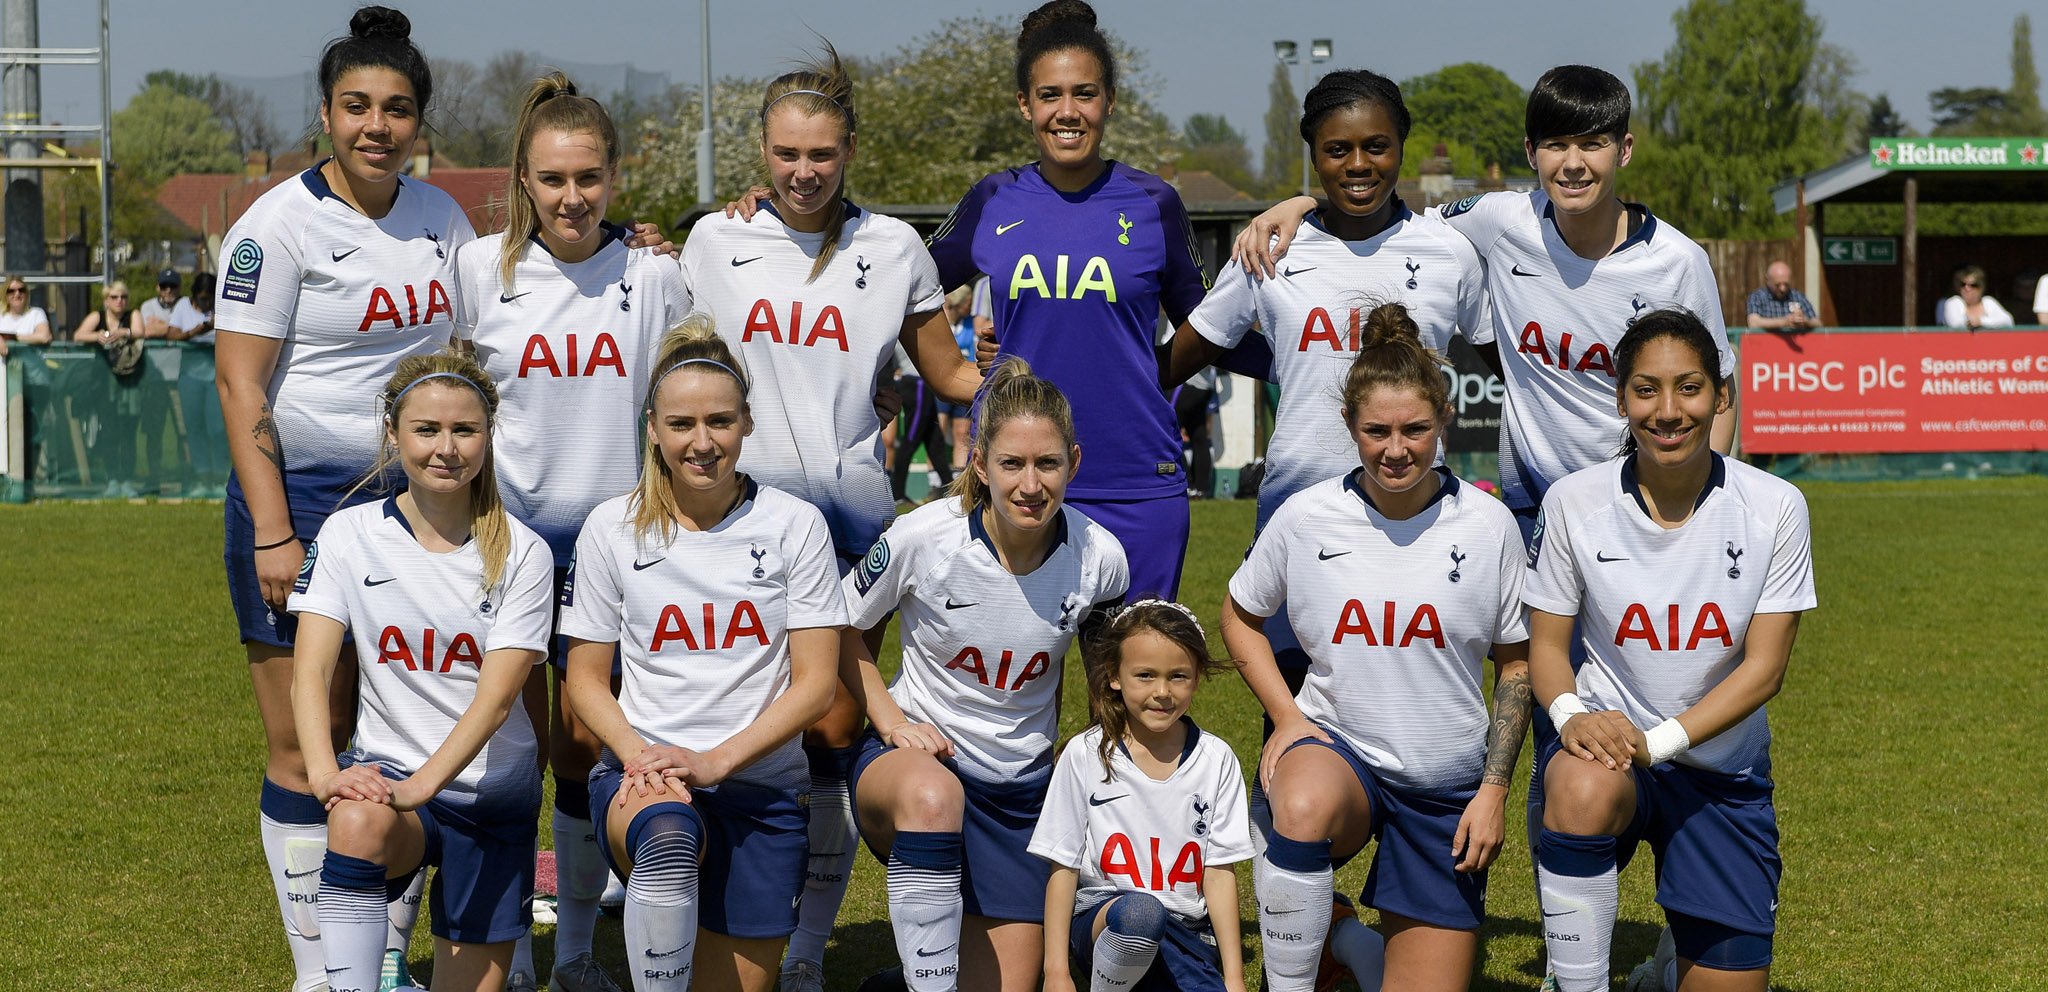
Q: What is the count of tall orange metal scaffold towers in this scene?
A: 0